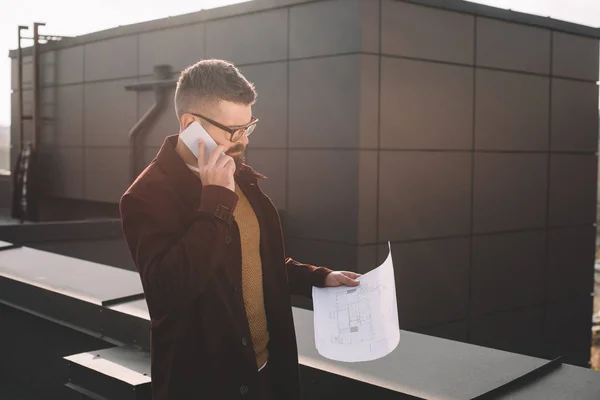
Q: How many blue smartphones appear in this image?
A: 0